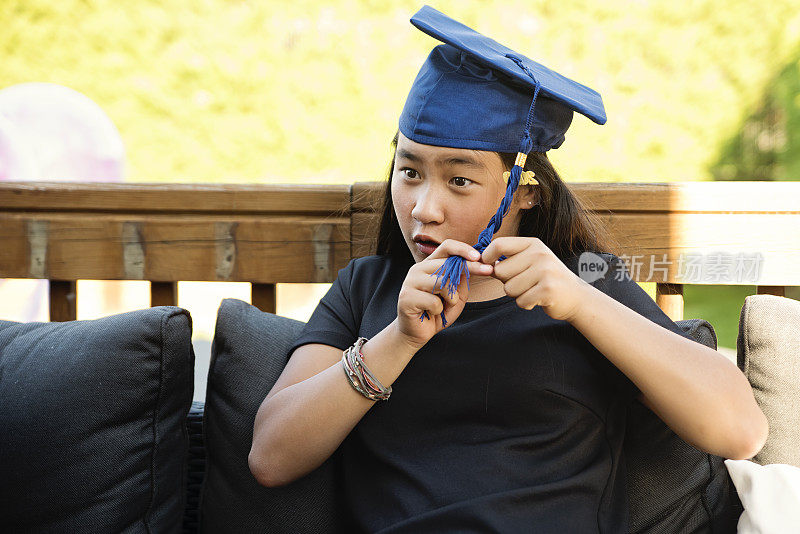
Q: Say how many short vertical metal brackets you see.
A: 4